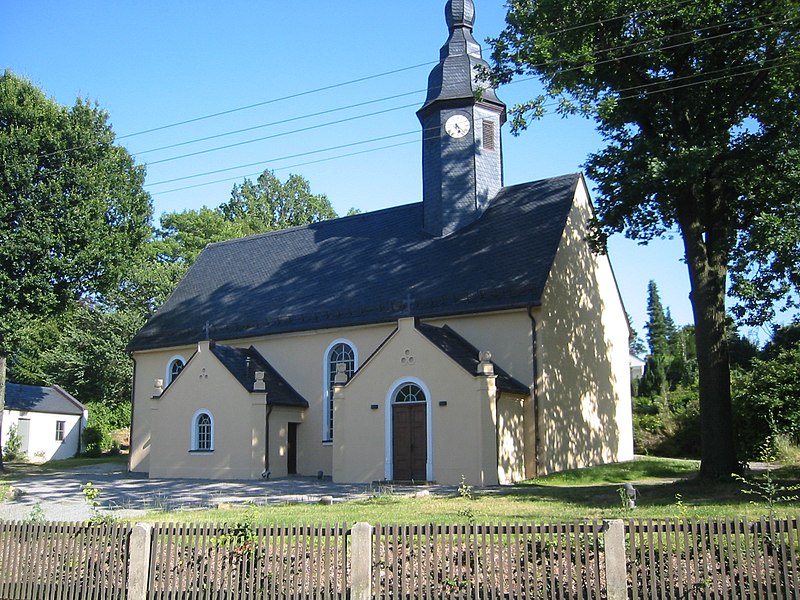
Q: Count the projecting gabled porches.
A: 2